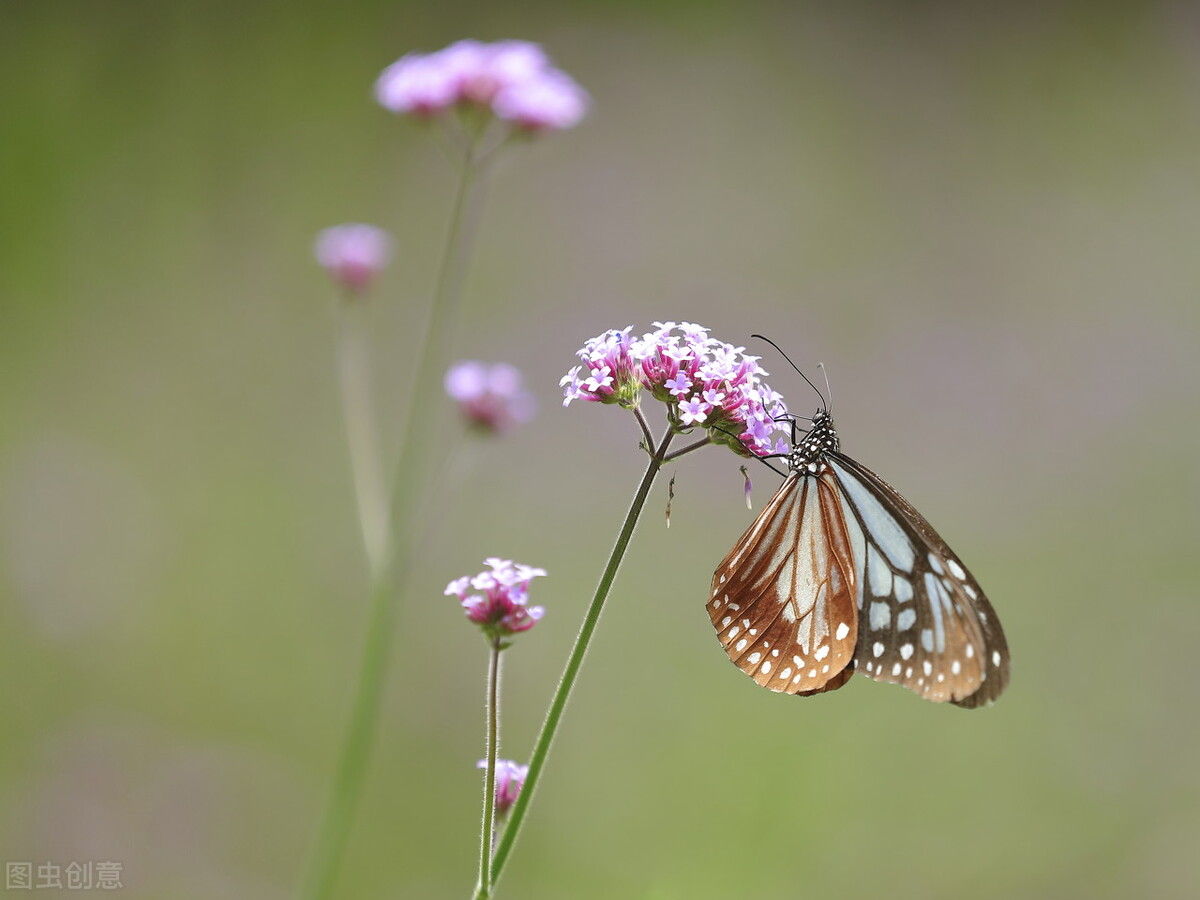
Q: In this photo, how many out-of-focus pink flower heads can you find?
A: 3